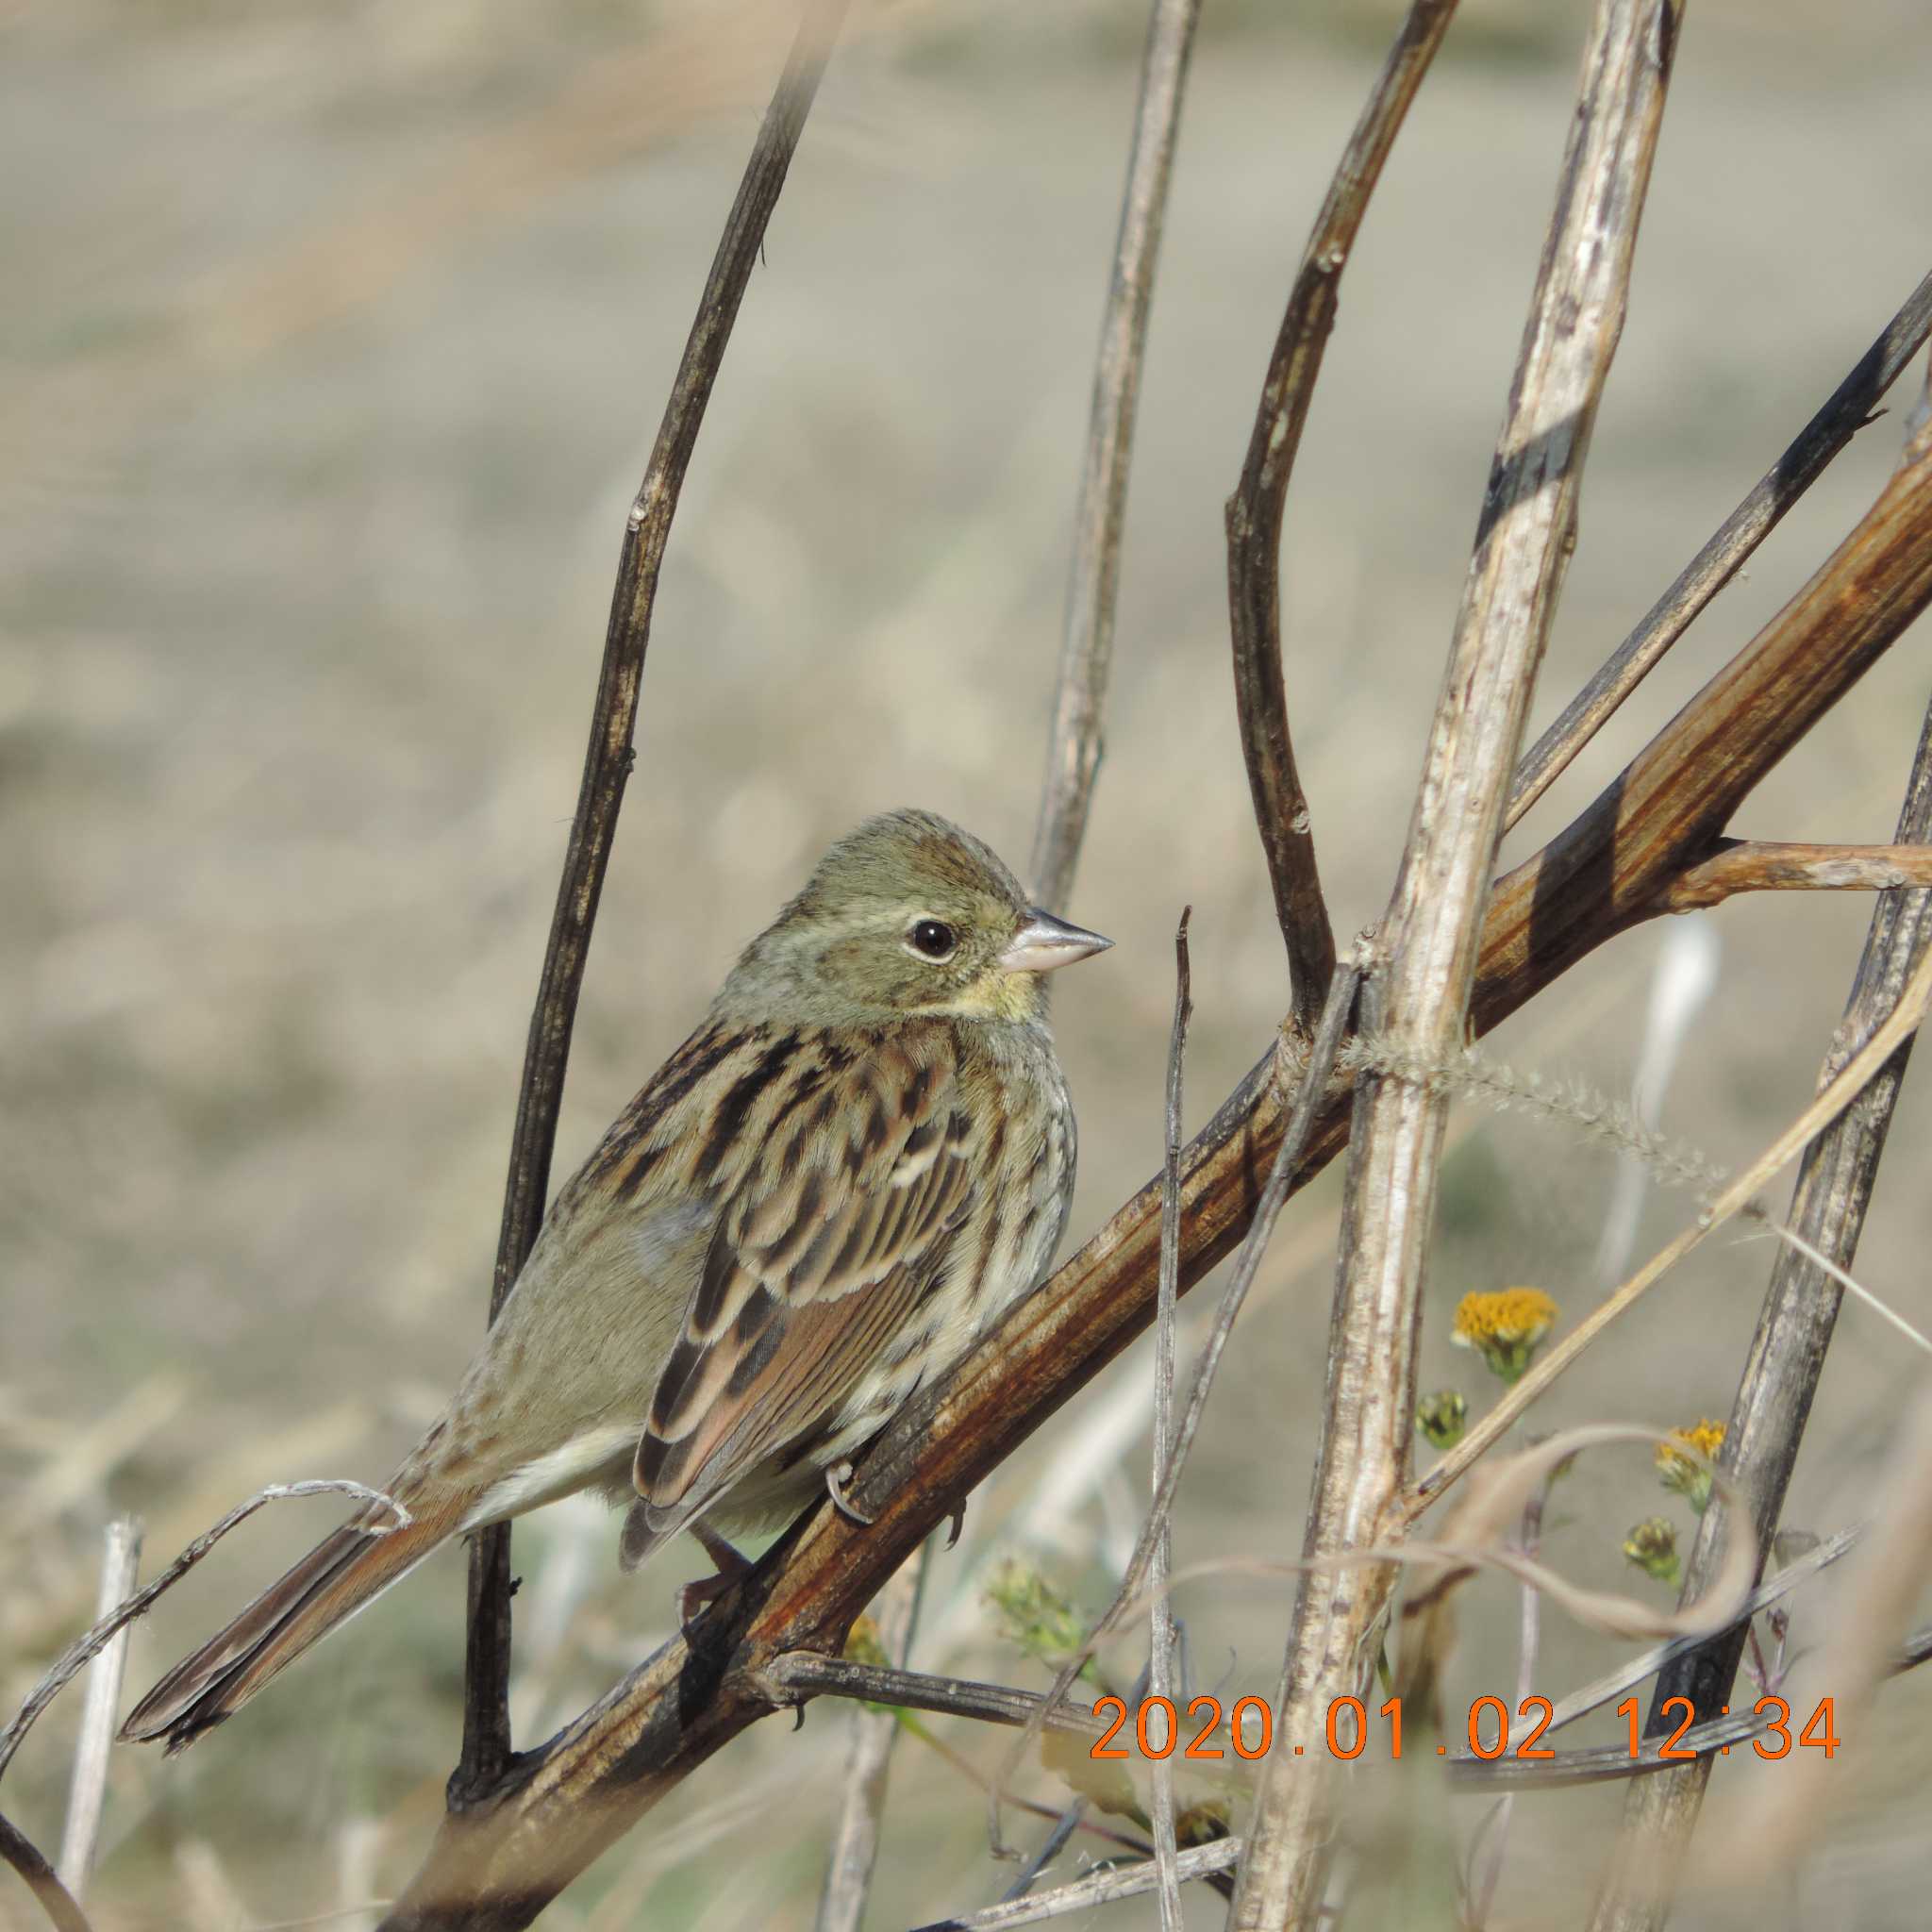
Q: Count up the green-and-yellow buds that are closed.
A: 2